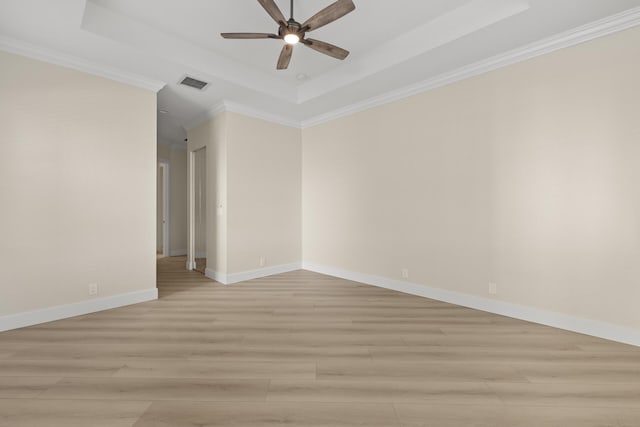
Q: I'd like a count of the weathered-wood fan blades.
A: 5